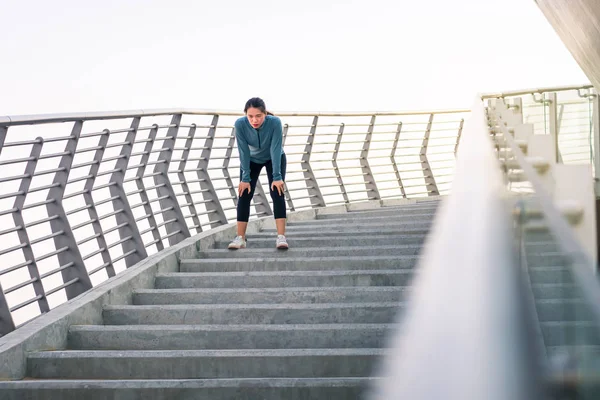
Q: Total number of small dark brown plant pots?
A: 0